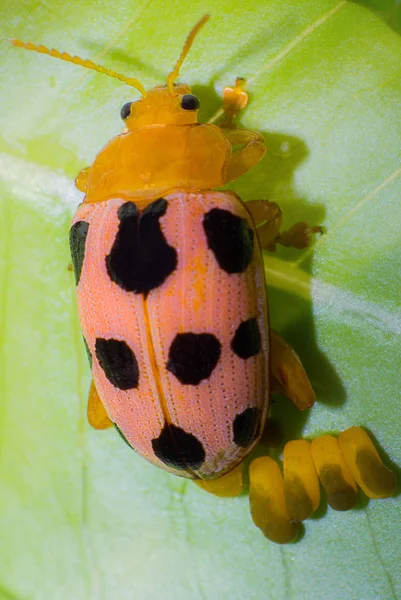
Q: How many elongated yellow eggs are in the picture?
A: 4